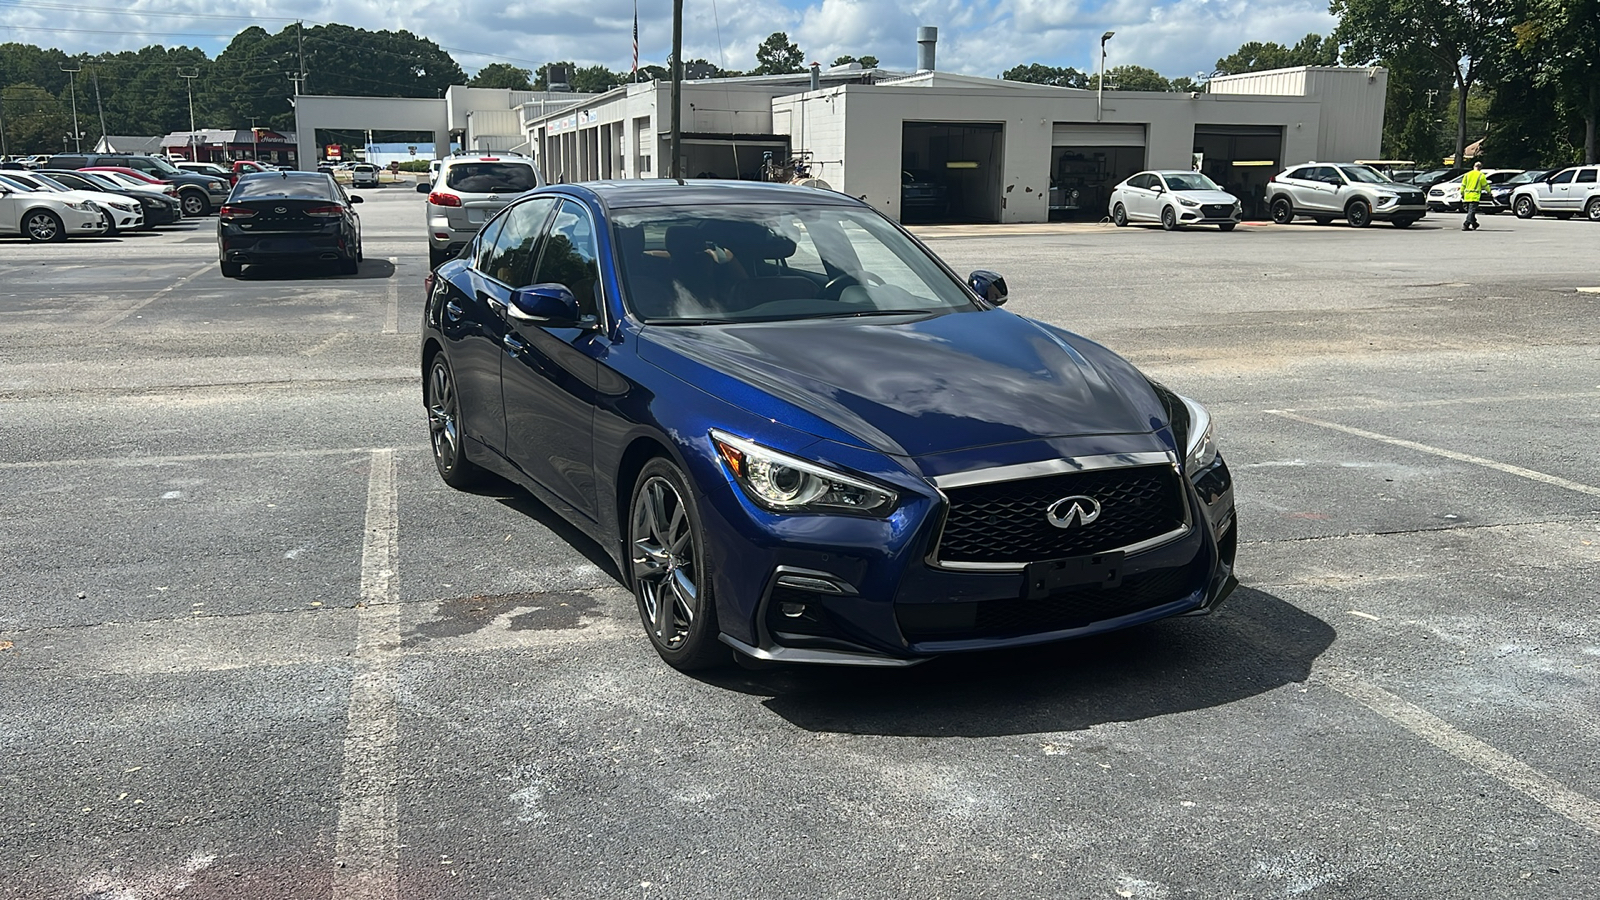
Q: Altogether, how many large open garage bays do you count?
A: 3